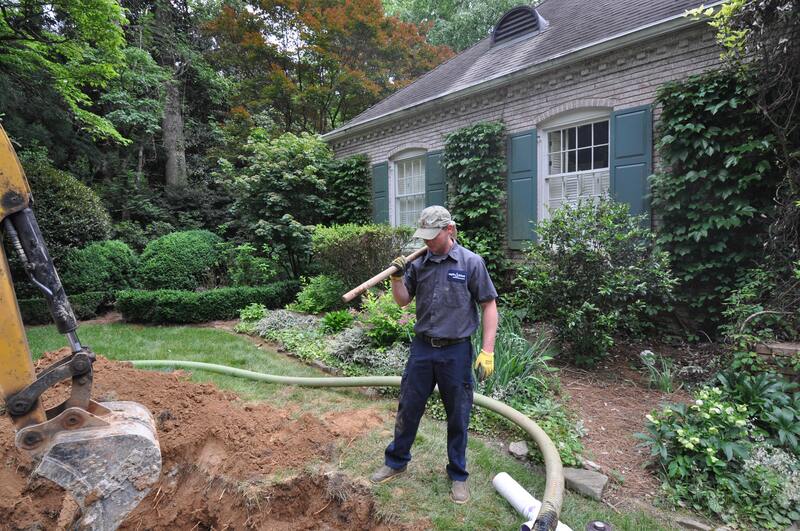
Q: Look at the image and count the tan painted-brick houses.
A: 1